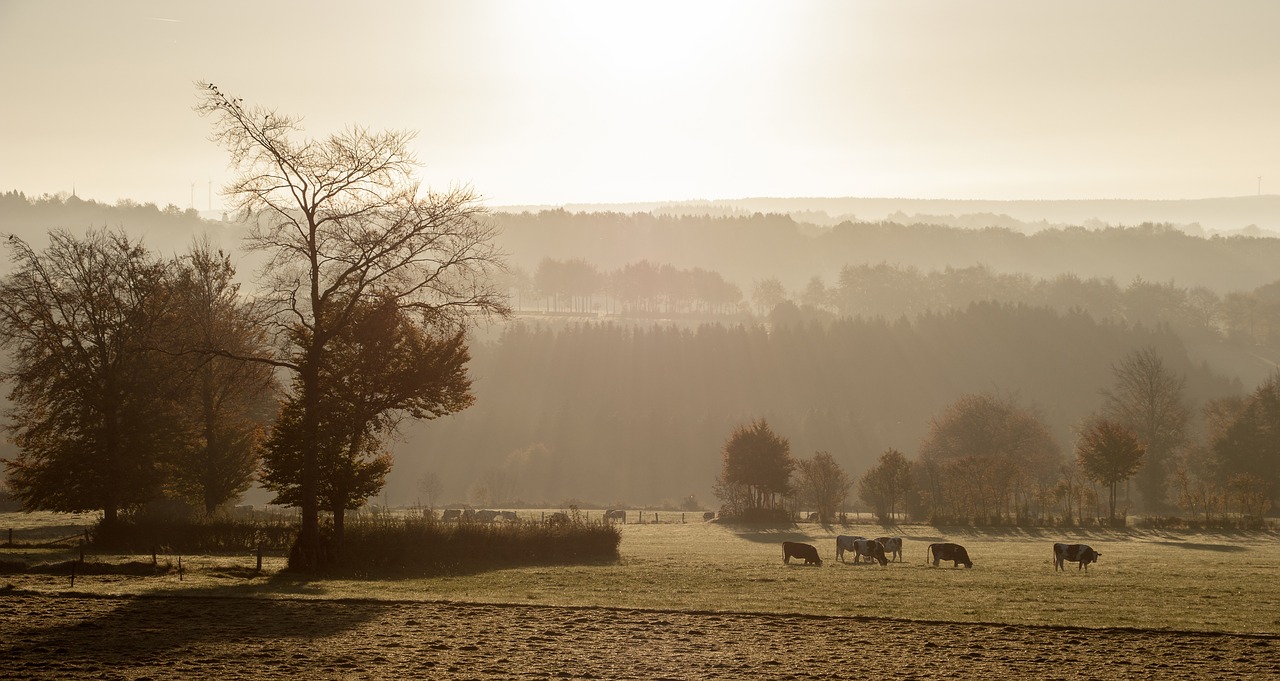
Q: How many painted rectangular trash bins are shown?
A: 0